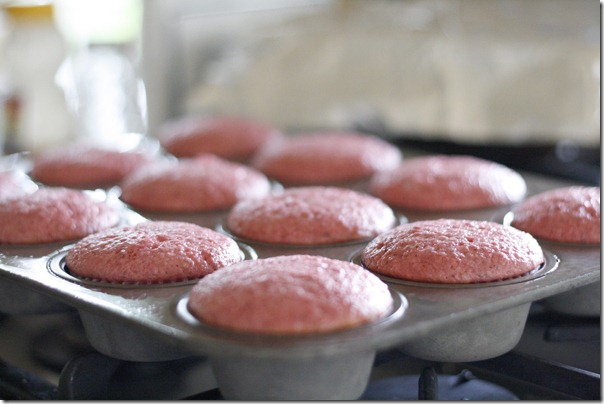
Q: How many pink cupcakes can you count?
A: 12